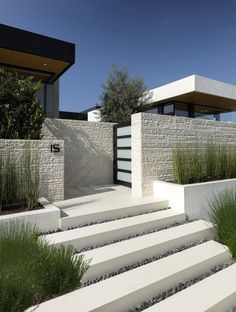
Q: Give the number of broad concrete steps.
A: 5